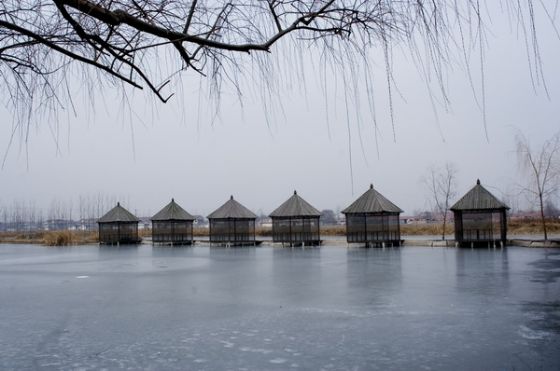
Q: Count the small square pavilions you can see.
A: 6